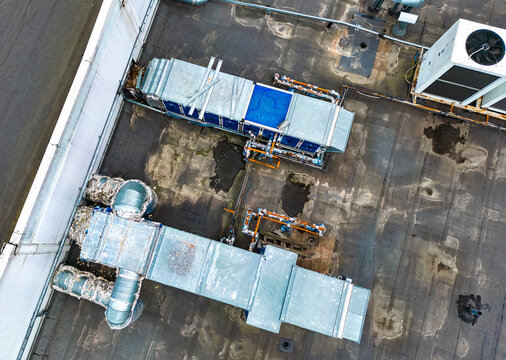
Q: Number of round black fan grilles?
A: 1